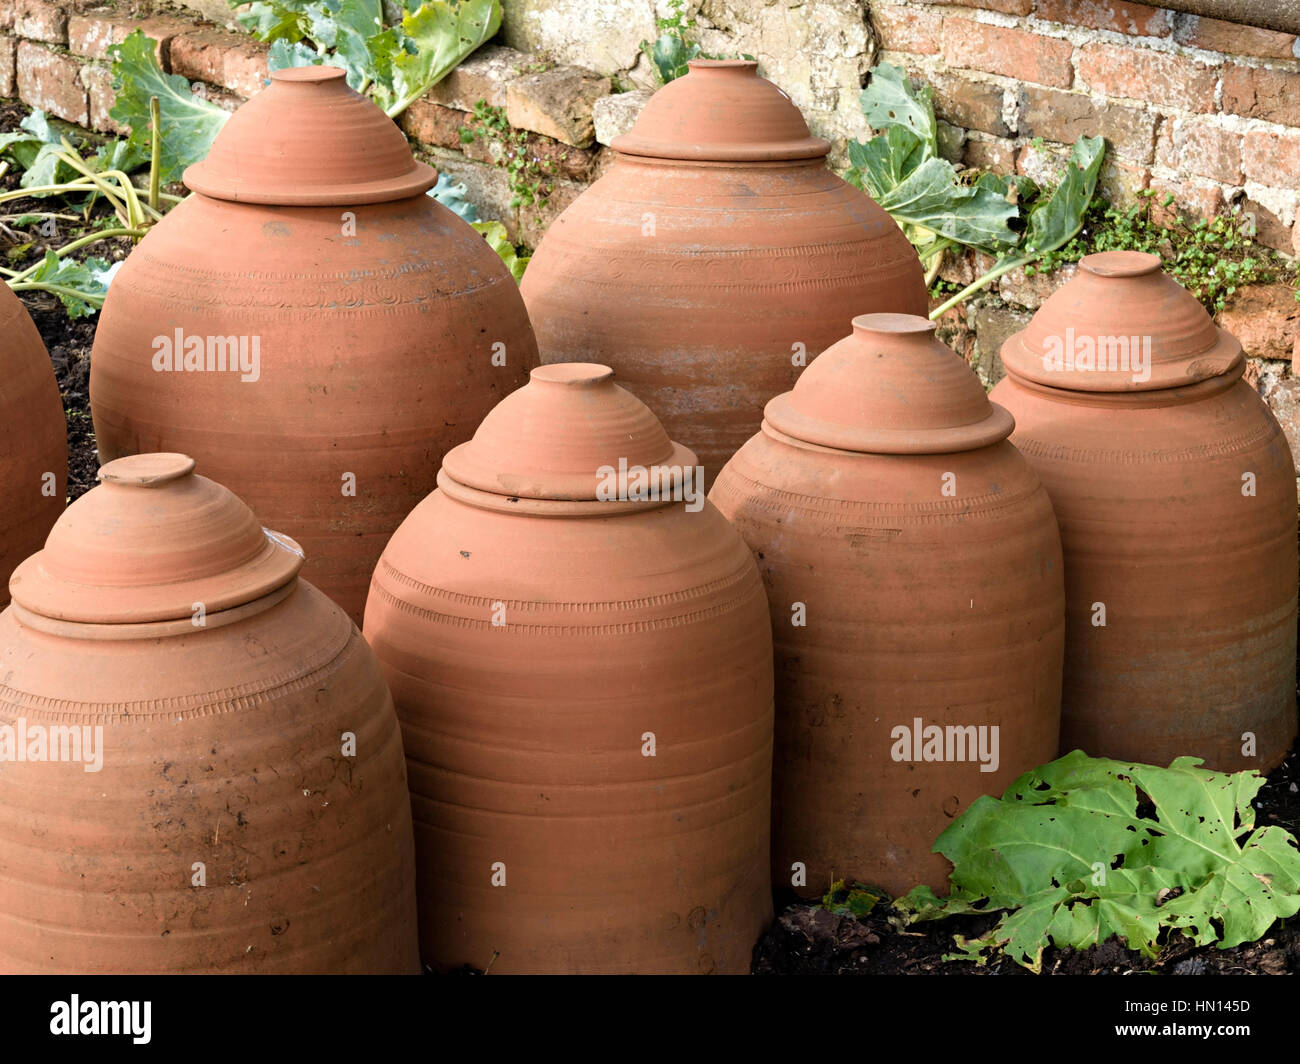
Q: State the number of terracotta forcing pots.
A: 7